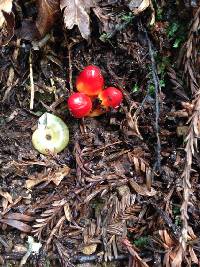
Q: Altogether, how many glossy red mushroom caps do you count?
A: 3